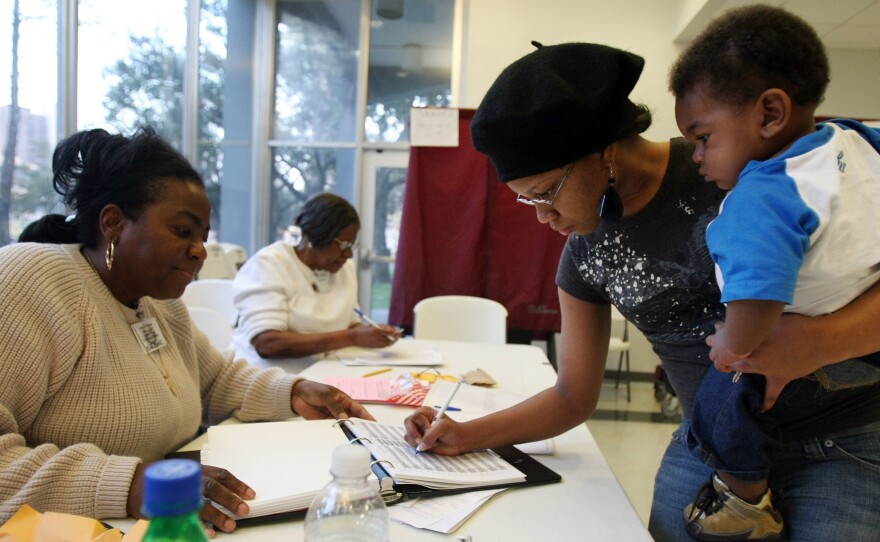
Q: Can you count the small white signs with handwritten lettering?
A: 1